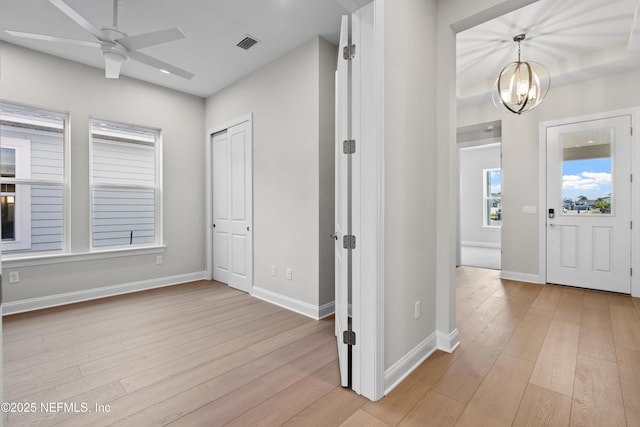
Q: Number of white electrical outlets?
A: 5